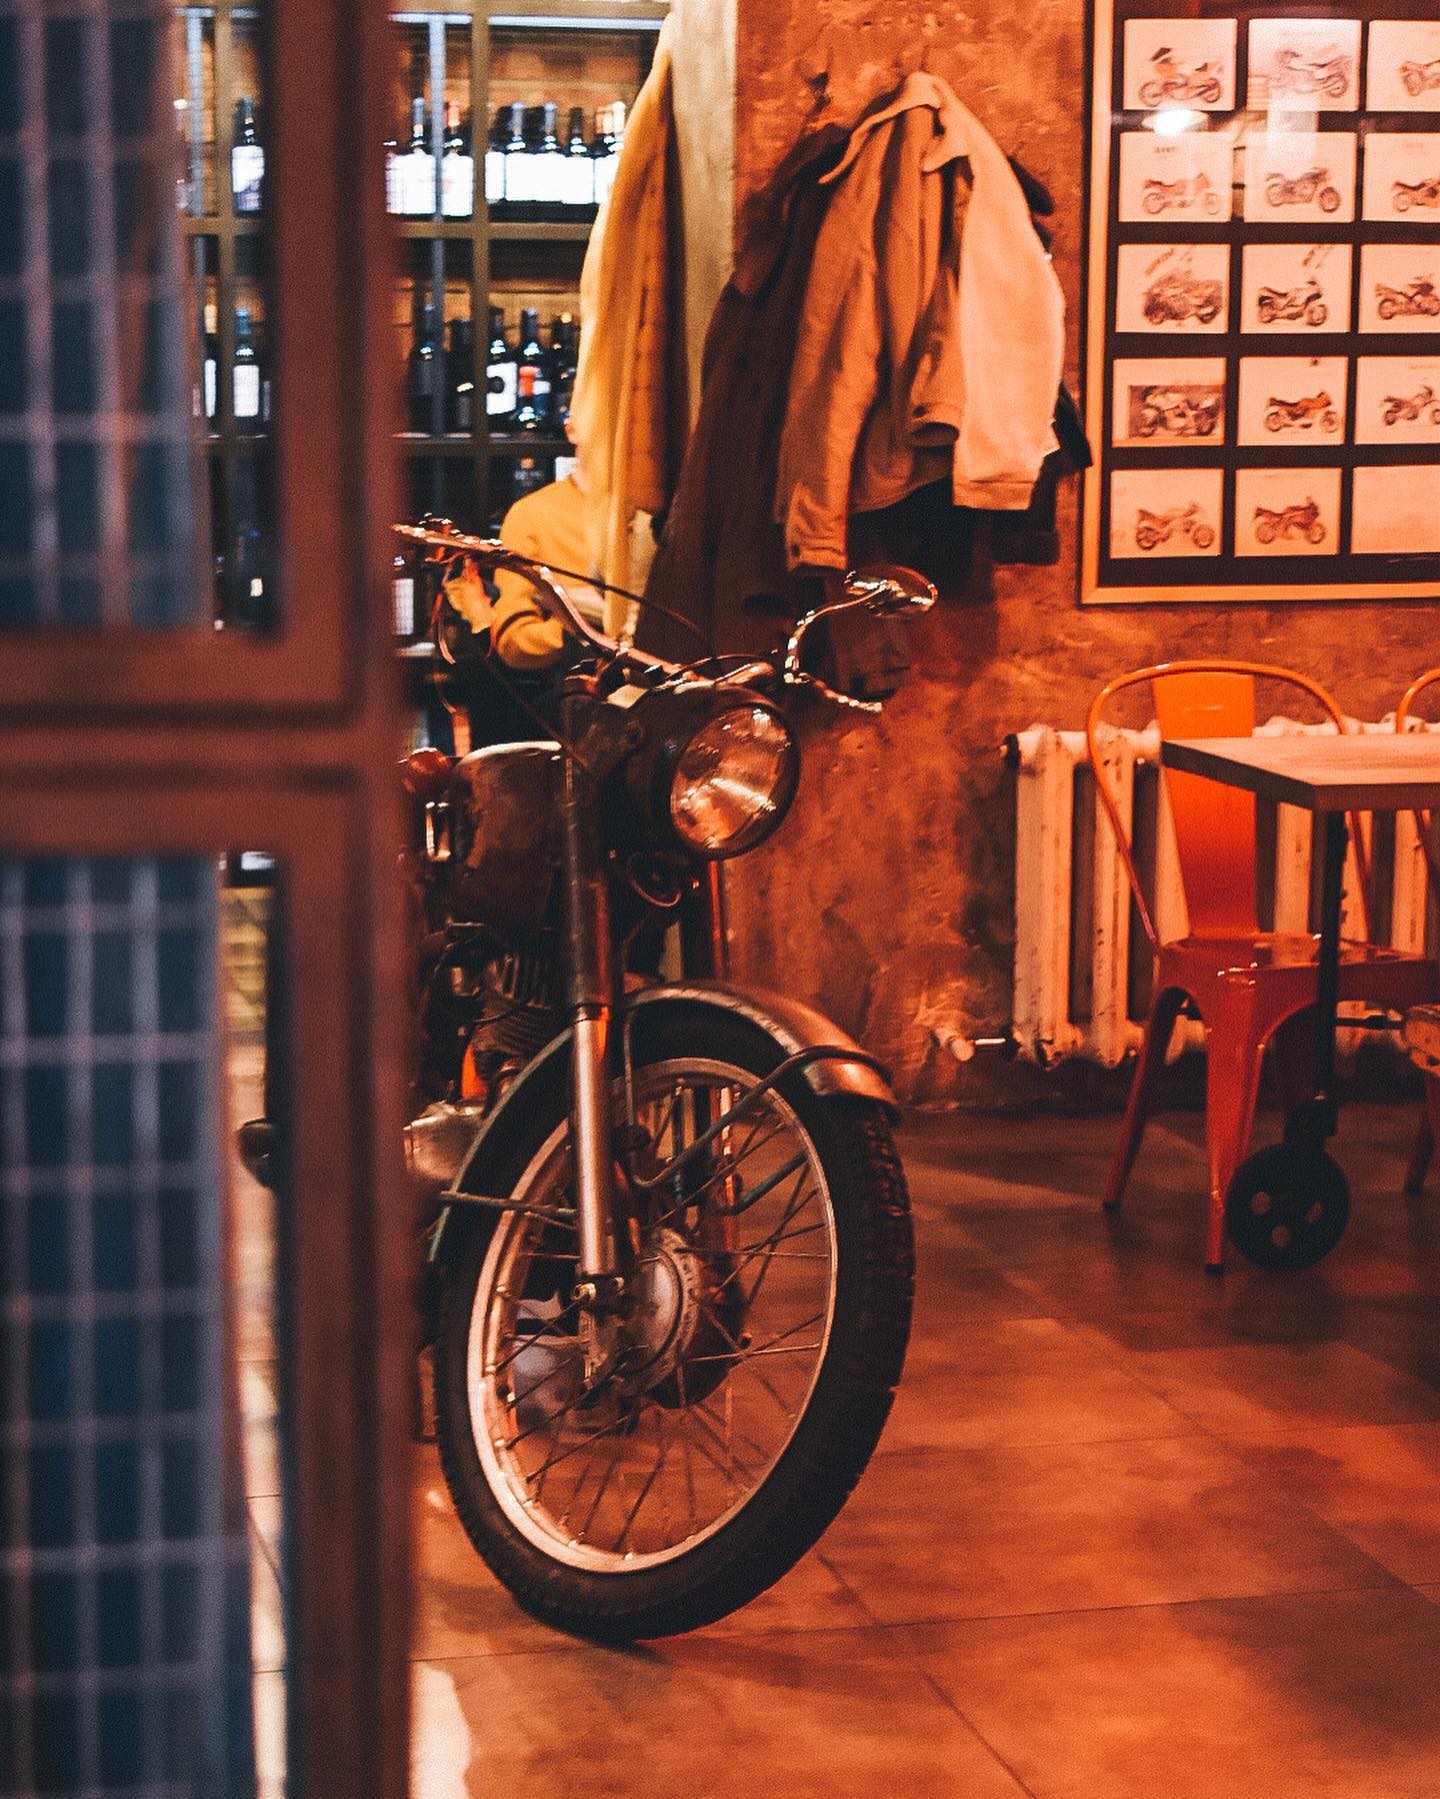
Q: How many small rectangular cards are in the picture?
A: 15